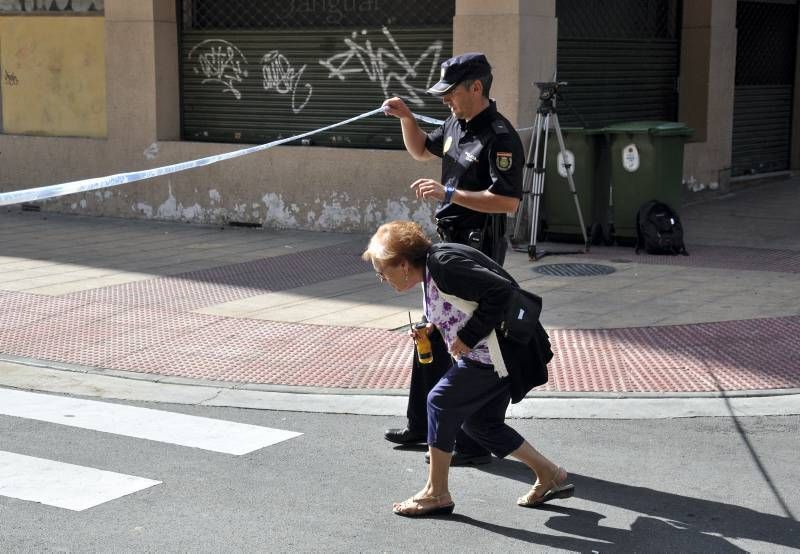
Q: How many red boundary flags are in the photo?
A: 0